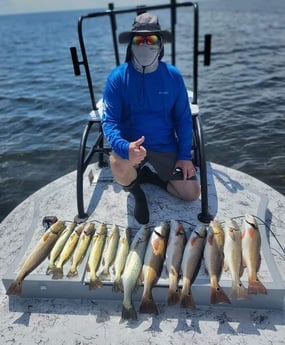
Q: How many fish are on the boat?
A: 14